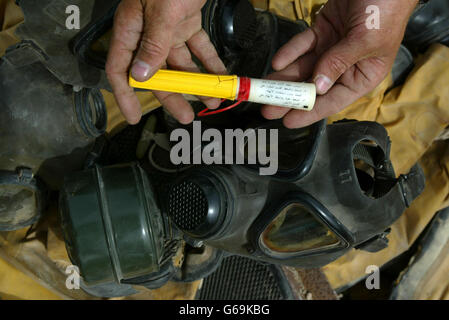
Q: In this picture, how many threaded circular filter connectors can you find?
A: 1